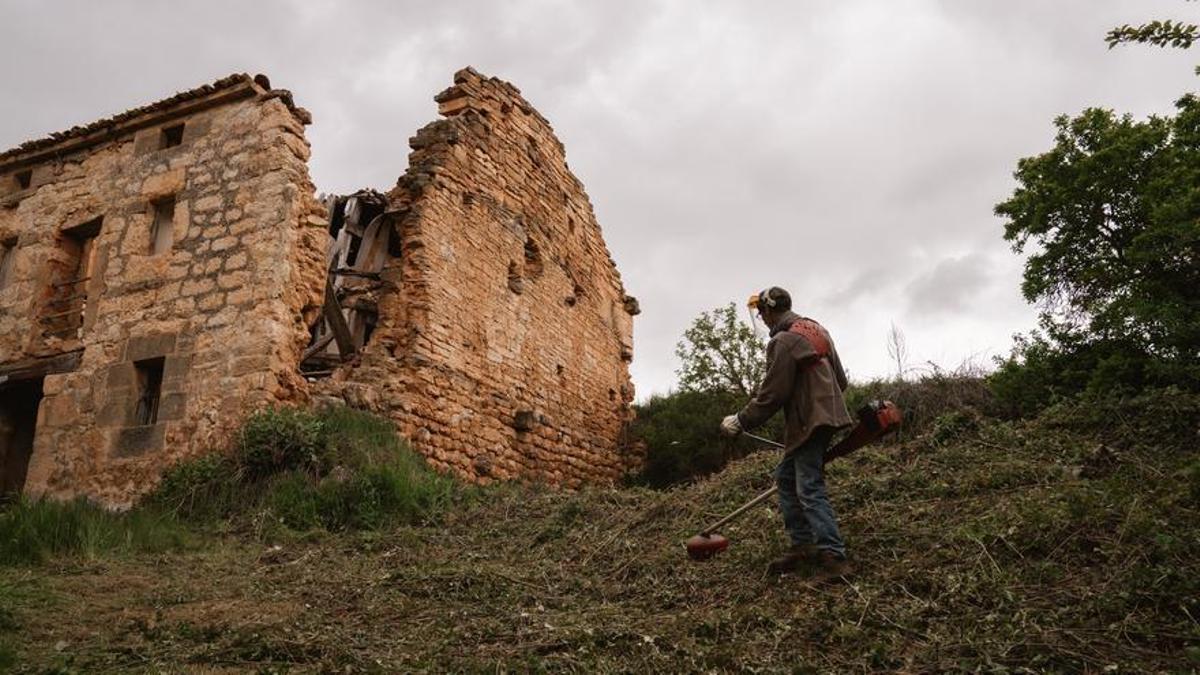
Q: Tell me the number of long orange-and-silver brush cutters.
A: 1